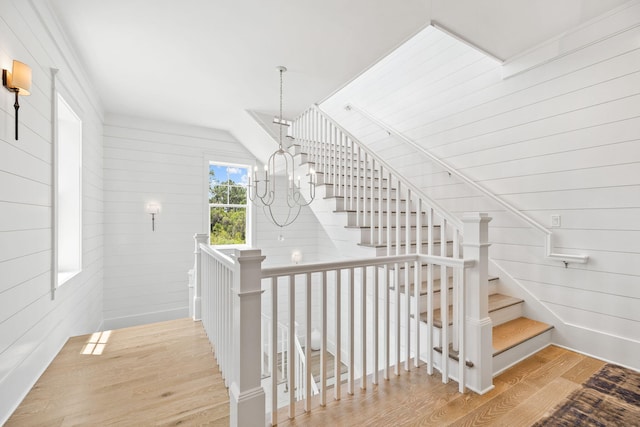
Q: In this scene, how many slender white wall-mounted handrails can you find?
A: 1